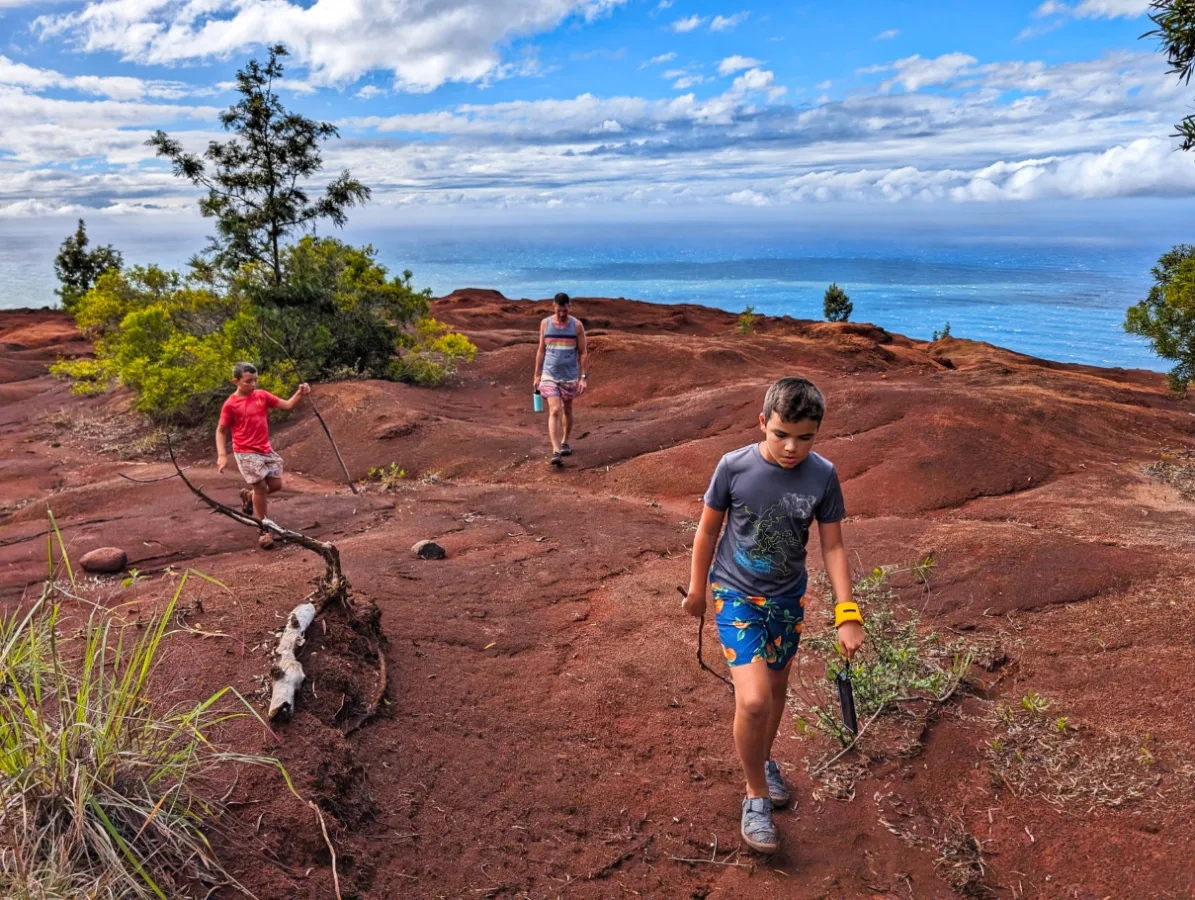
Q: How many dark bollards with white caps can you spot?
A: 0